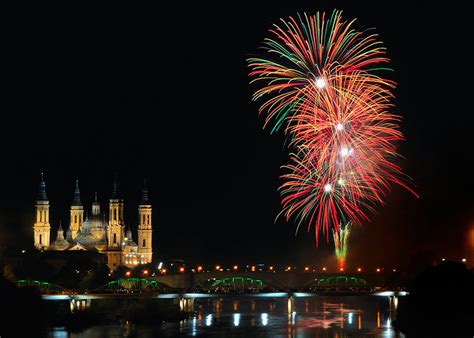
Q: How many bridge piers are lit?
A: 4